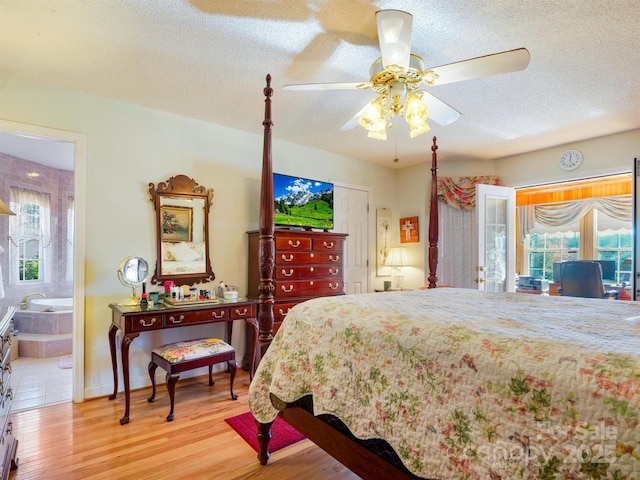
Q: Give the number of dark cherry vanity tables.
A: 1